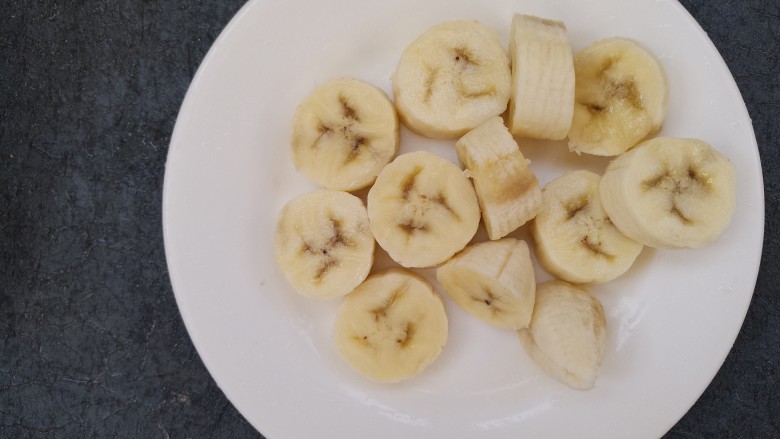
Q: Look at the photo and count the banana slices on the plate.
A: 12